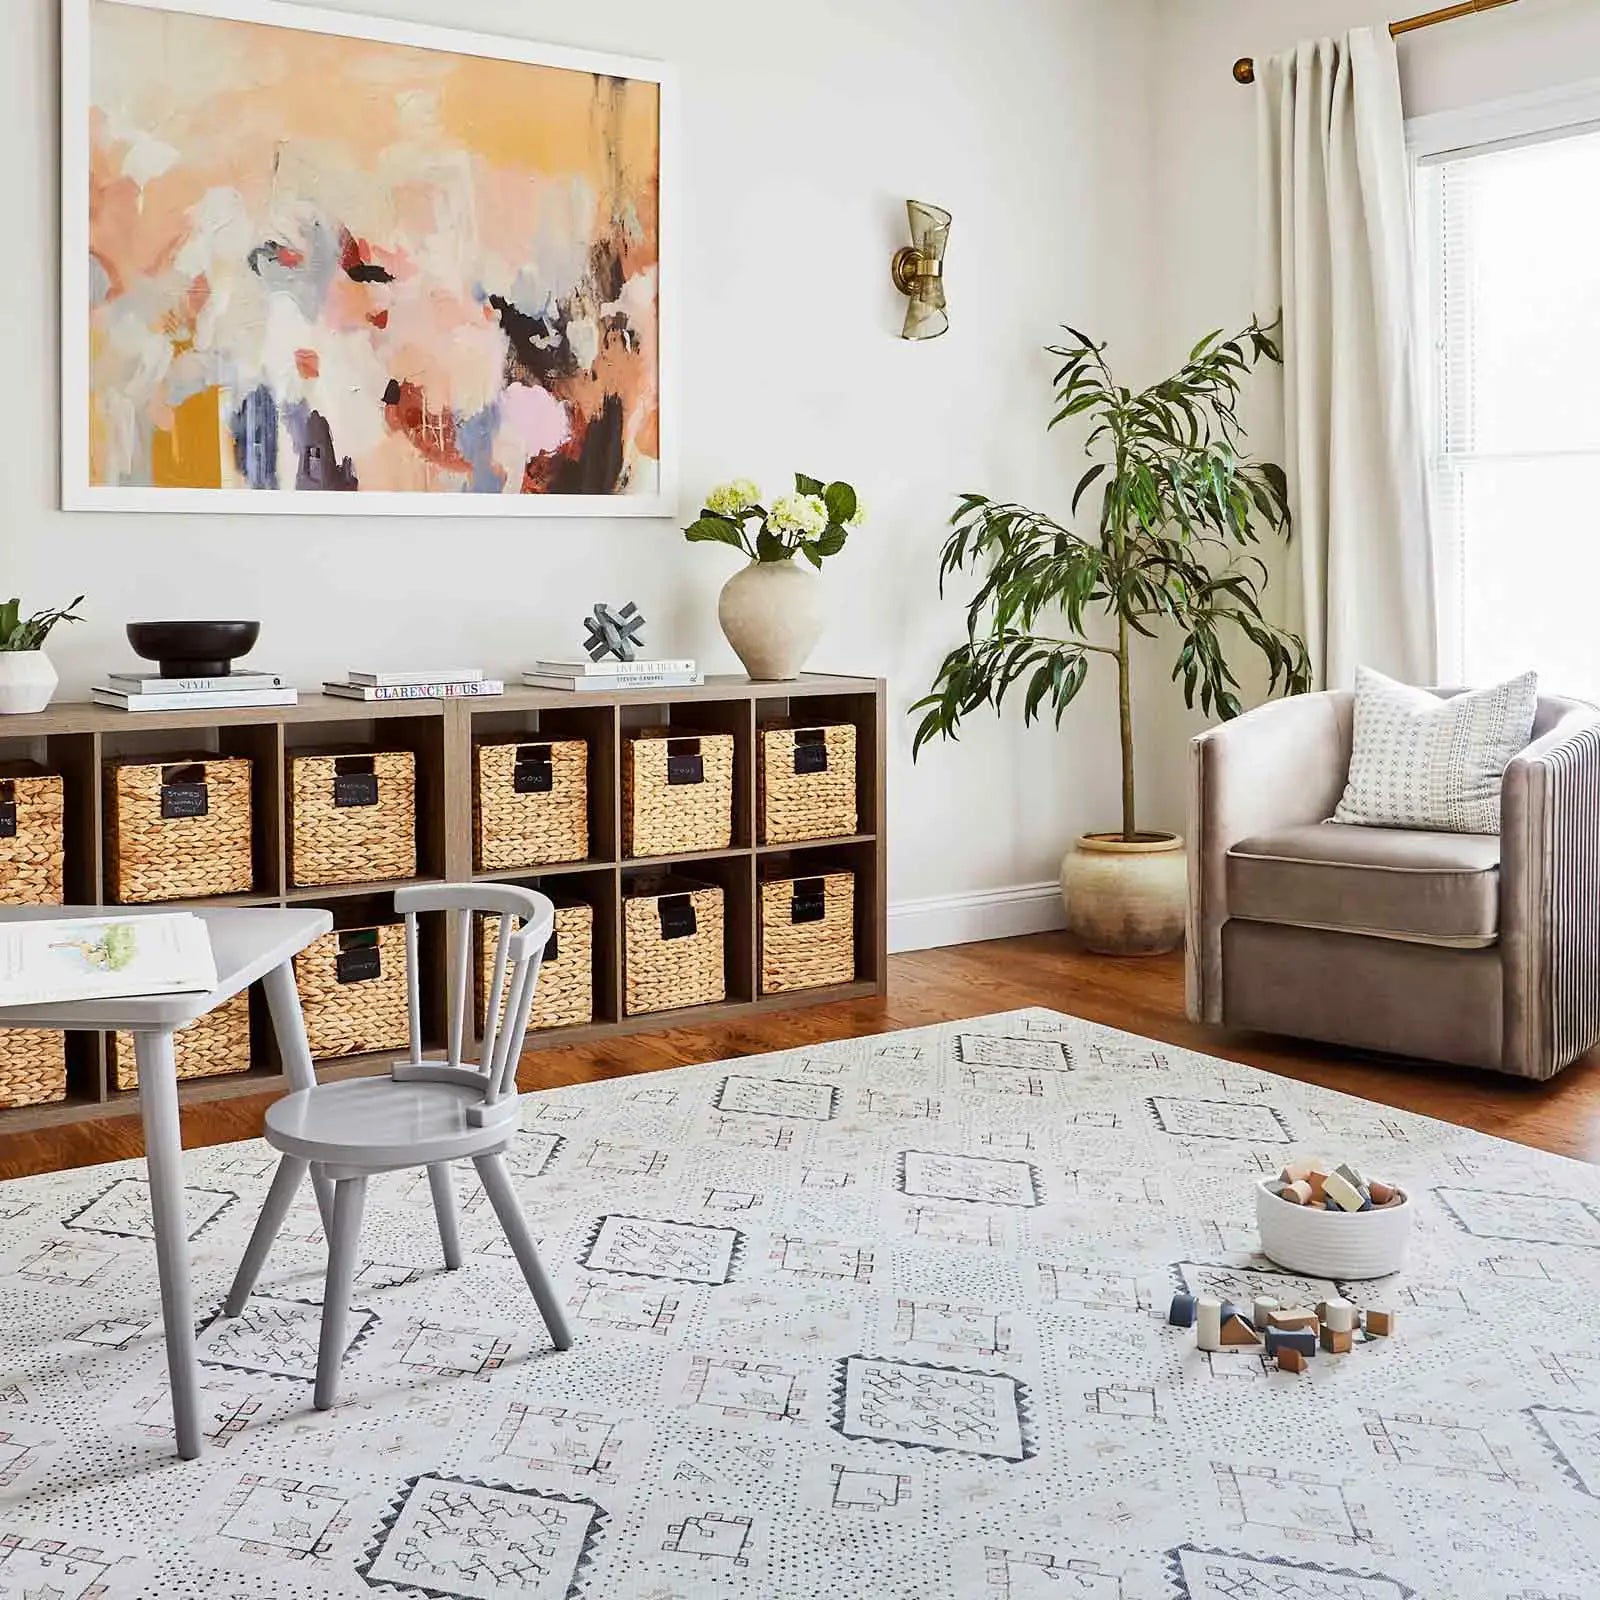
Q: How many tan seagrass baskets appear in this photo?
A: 12